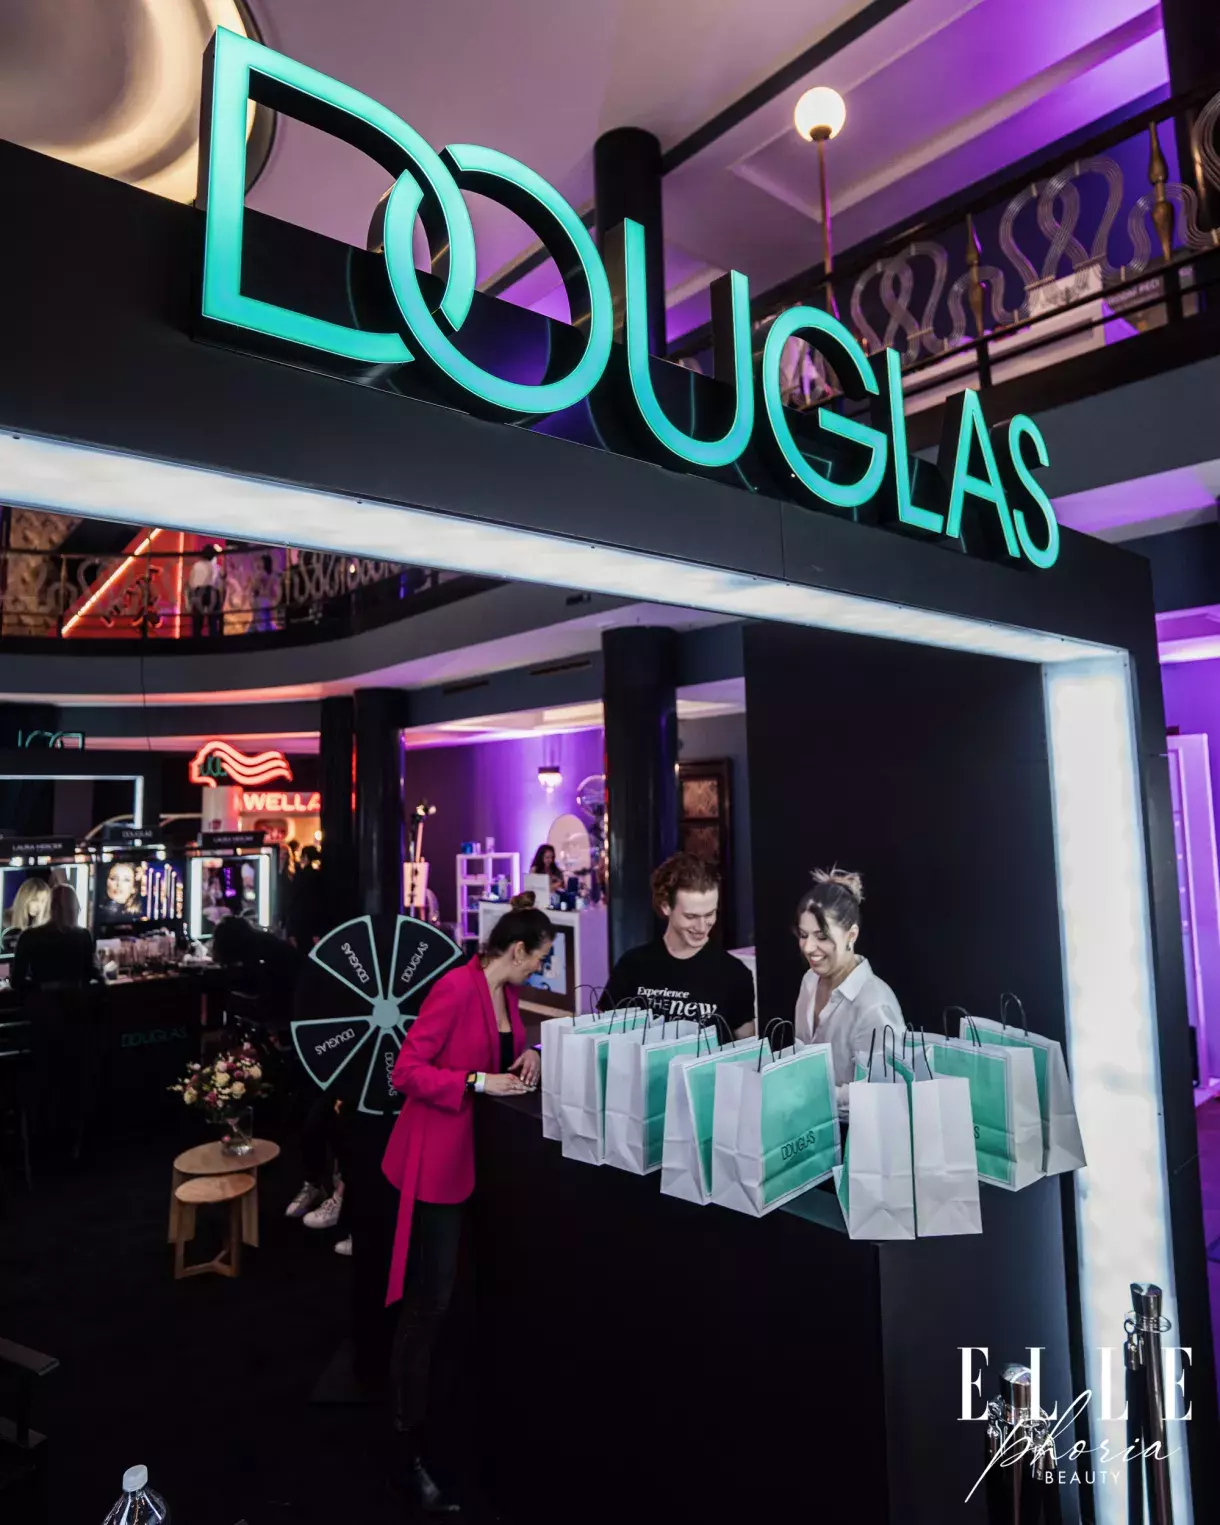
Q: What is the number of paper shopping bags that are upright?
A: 9